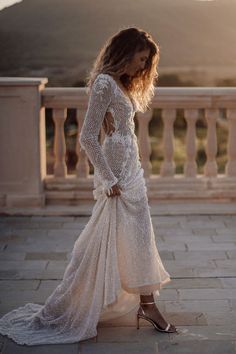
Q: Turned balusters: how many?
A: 7